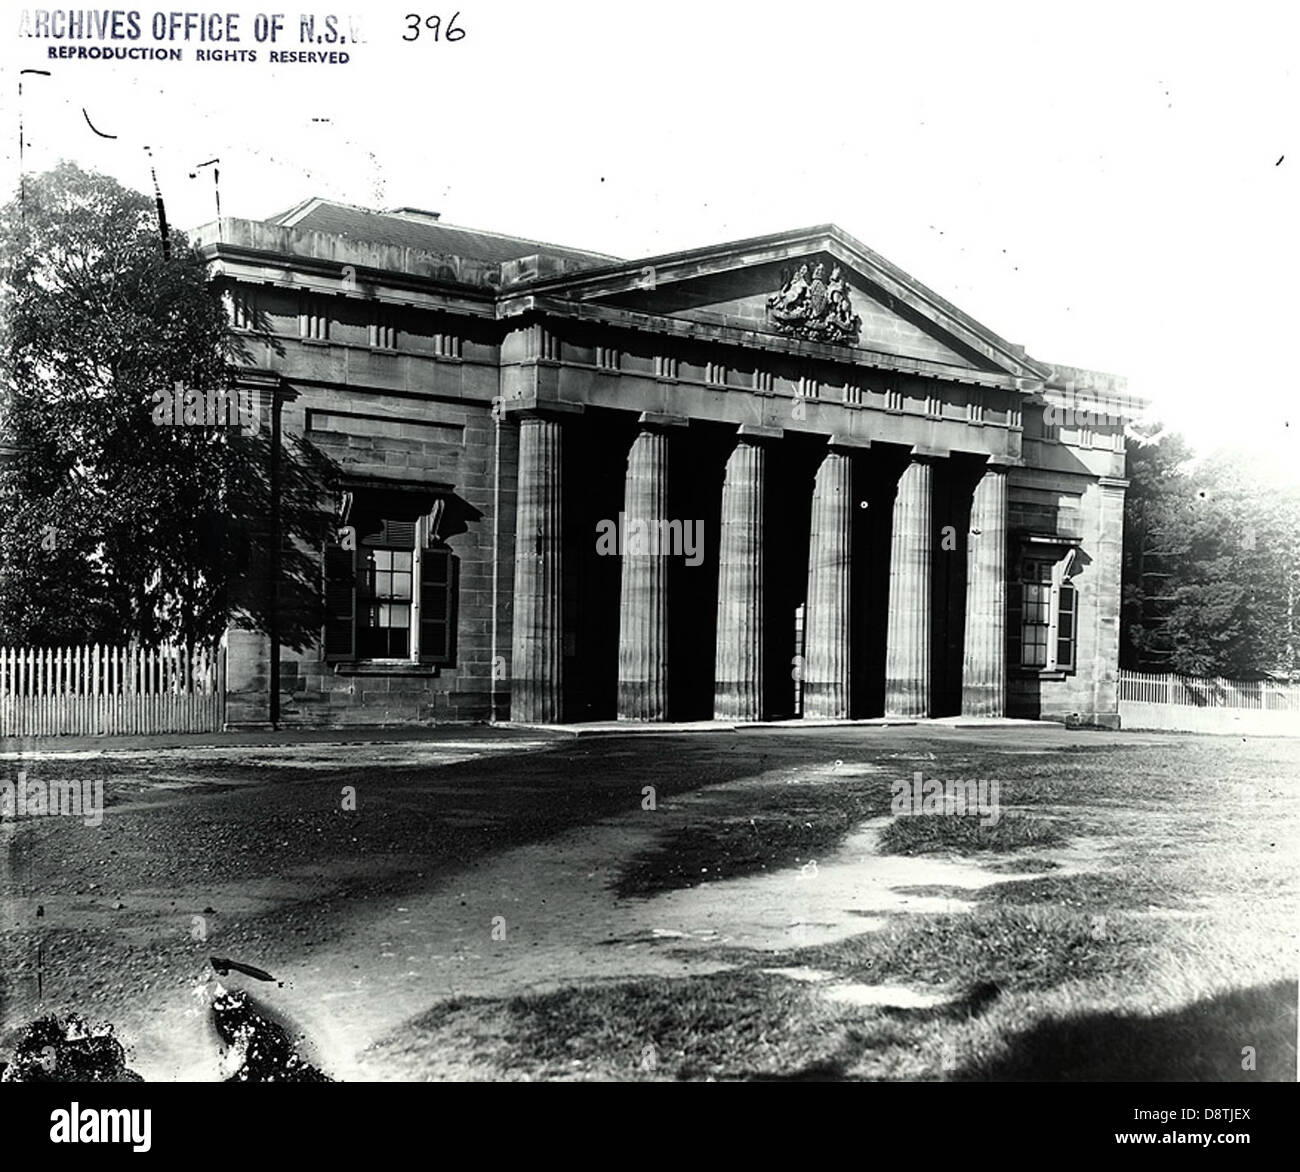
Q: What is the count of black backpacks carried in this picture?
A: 0